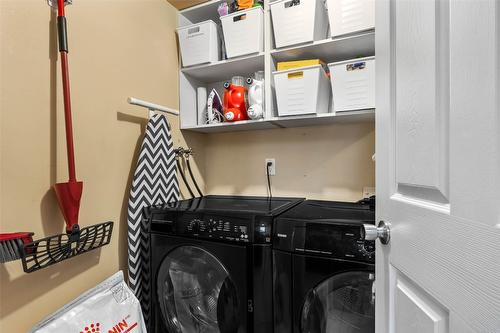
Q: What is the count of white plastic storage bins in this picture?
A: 6